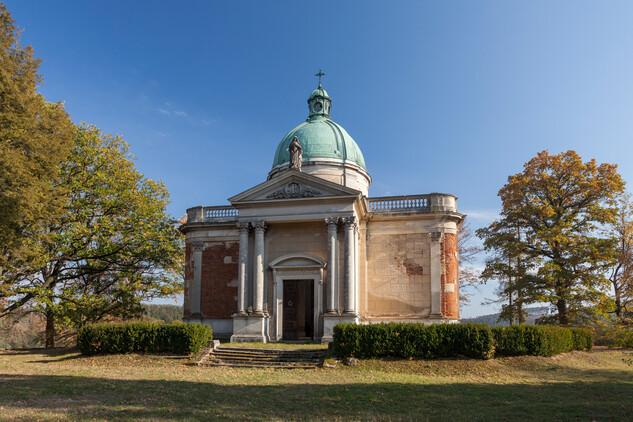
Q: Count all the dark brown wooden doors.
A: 1